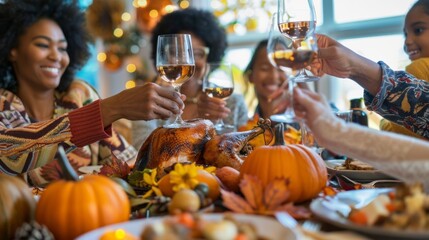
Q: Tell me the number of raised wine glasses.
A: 4